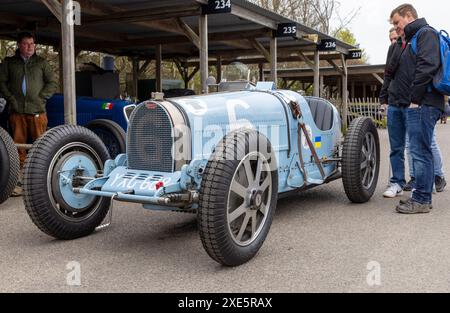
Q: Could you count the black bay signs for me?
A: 4